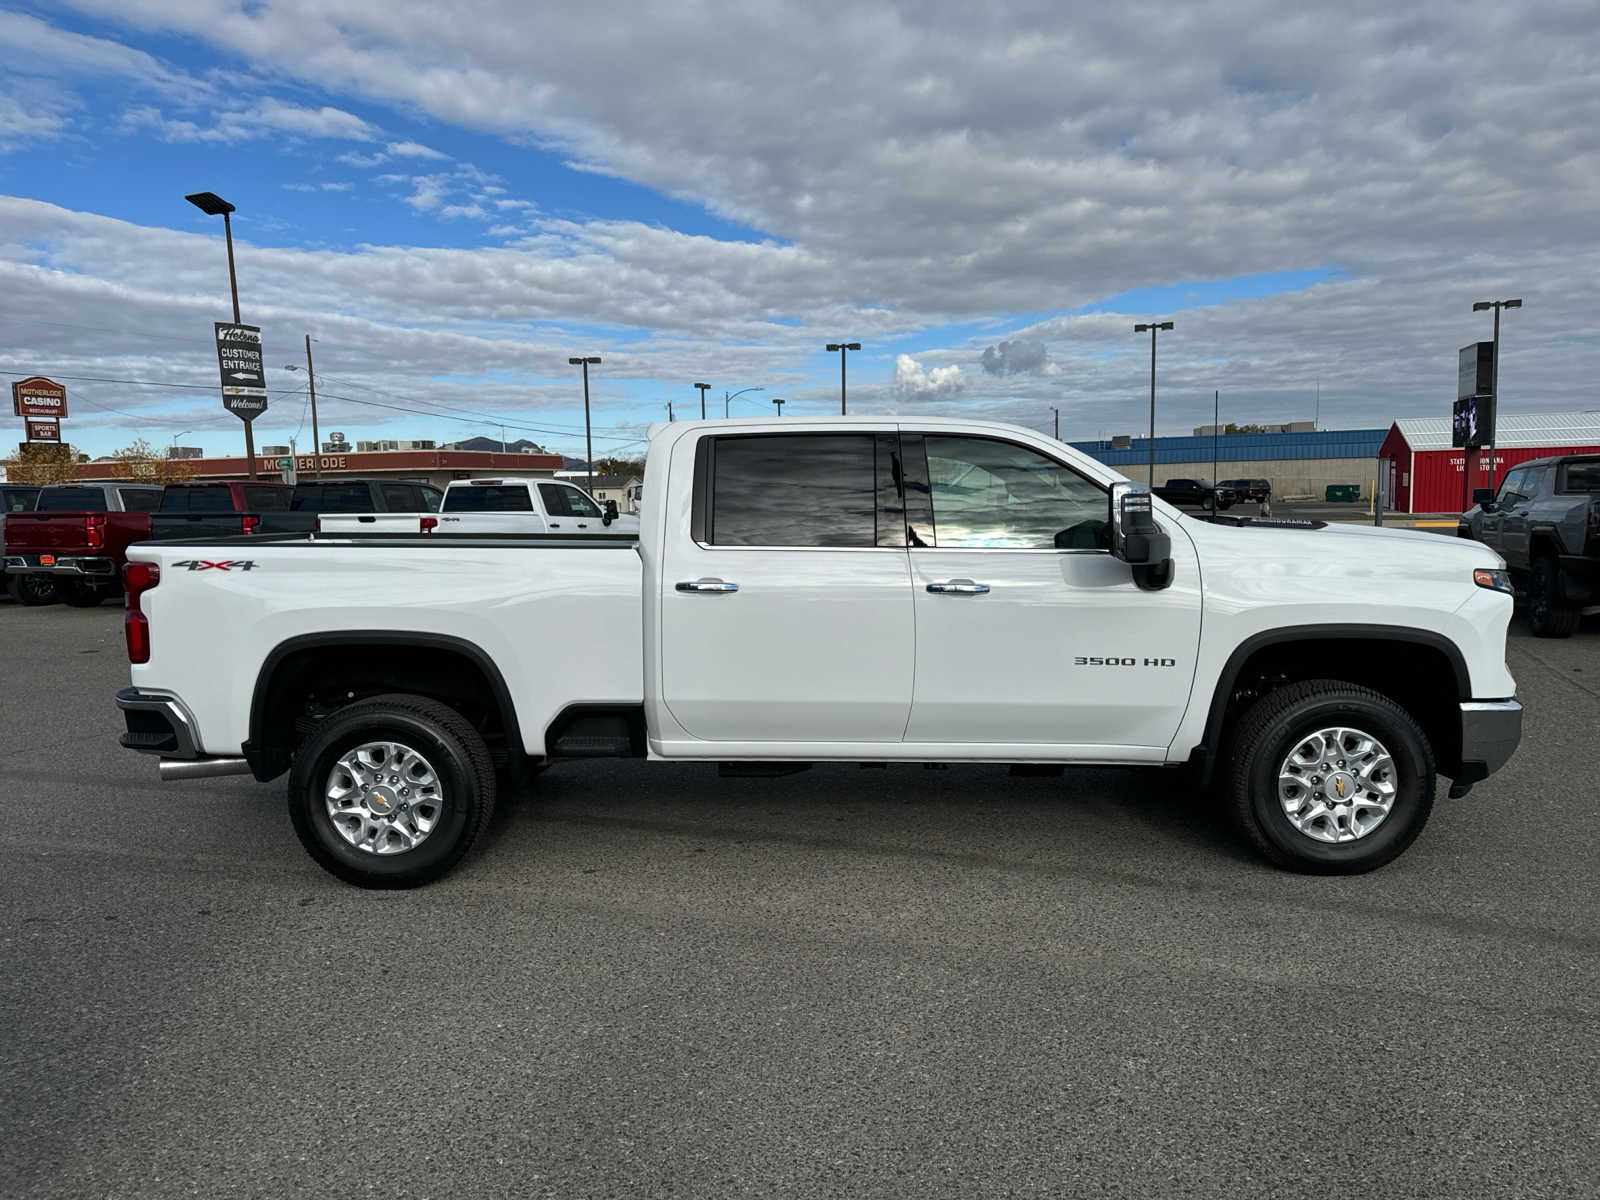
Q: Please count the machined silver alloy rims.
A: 2